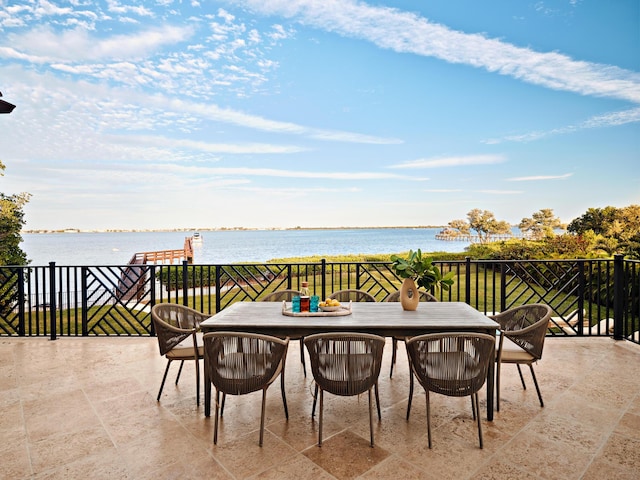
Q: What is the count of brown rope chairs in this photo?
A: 8